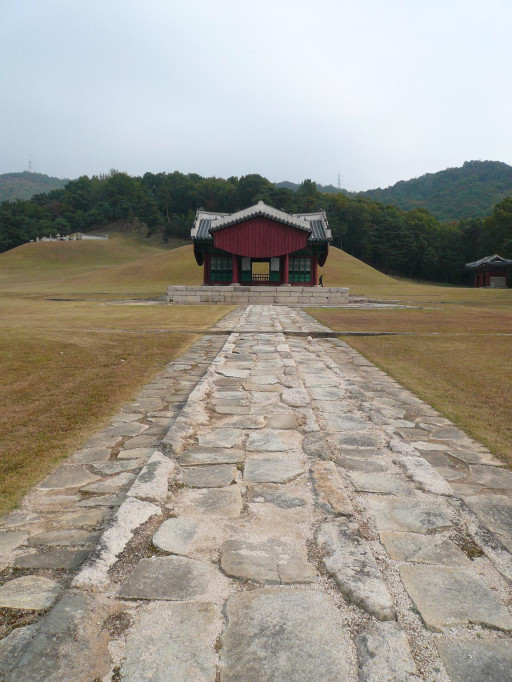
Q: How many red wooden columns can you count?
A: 4